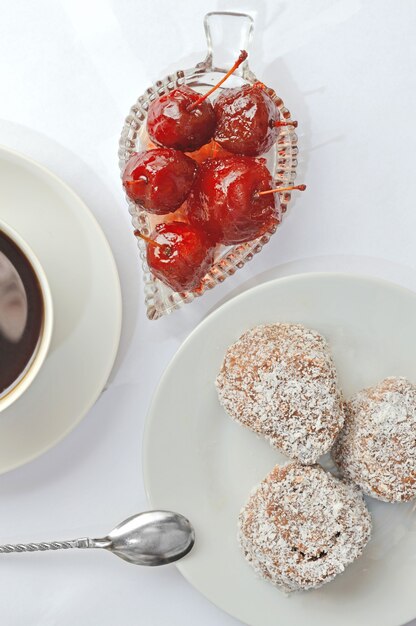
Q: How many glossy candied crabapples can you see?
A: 5